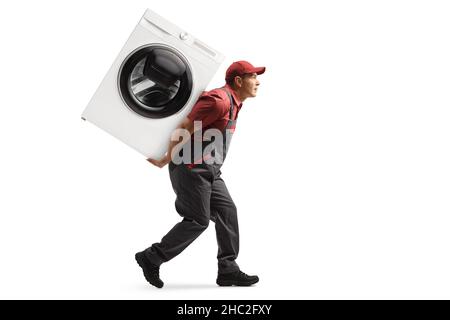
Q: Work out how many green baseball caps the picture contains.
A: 0